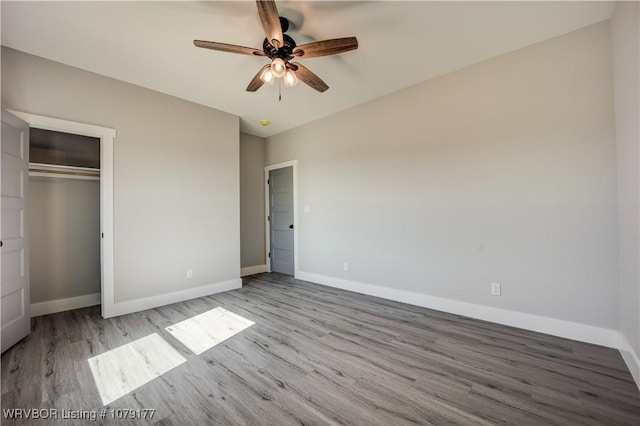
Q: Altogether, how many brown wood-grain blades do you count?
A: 5